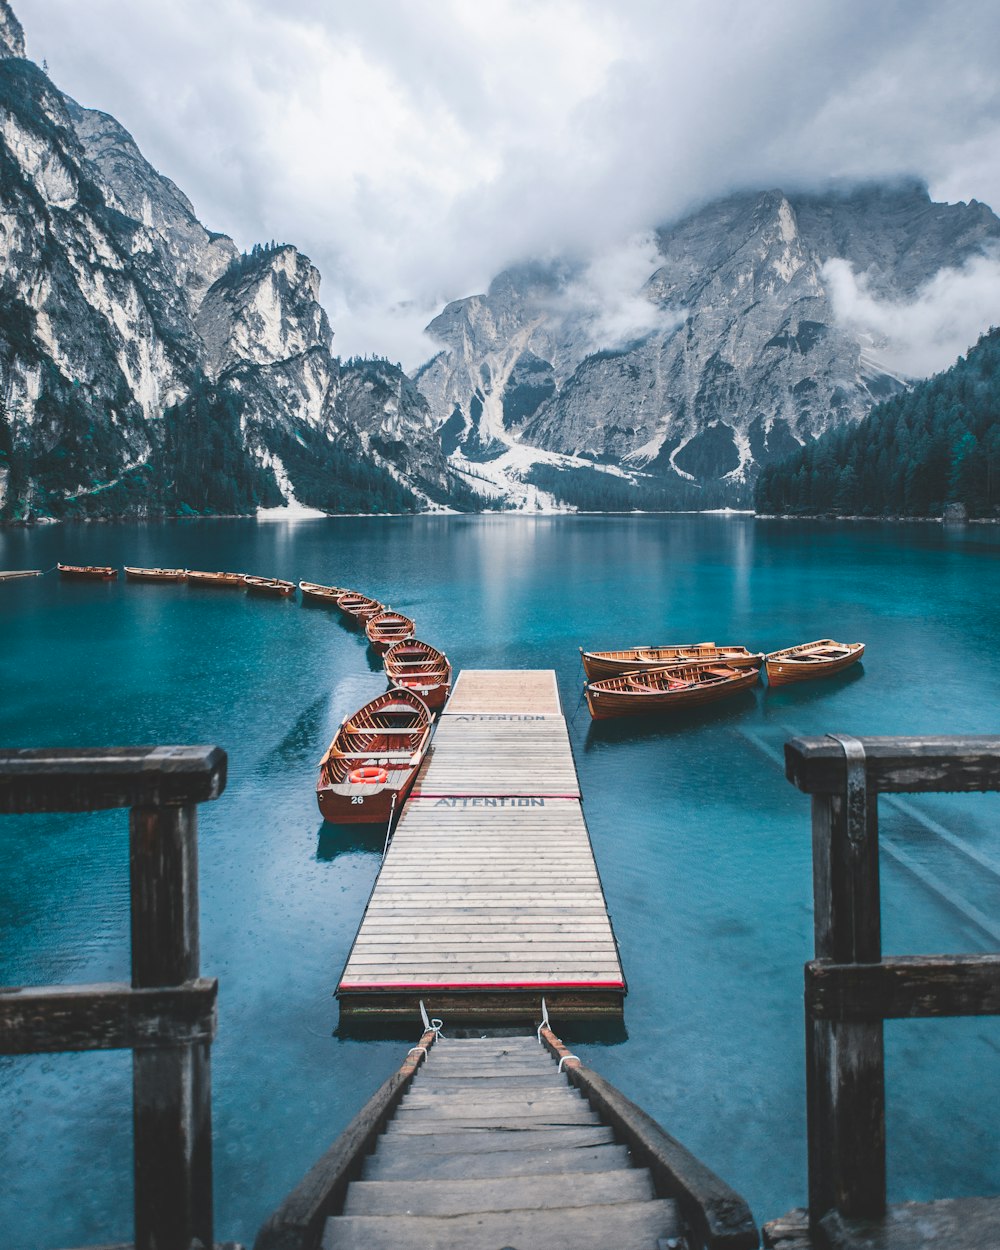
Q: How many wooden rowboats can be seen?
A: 12